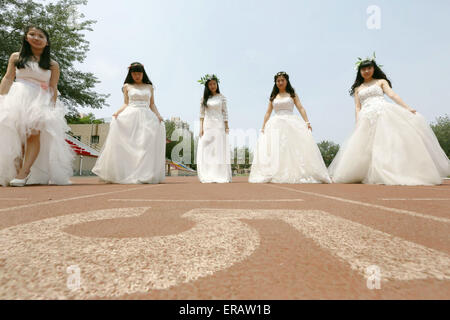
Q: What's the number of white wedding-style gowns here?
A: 5